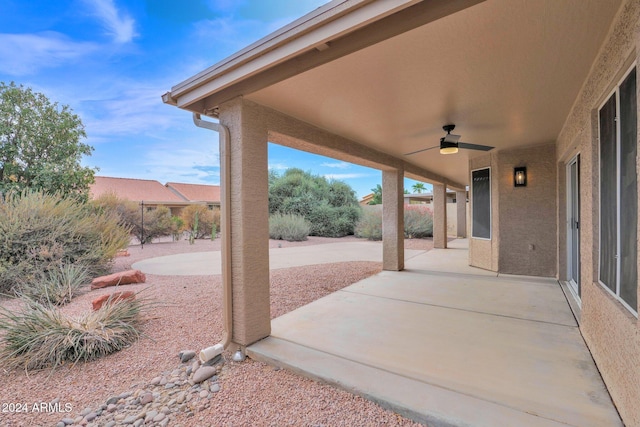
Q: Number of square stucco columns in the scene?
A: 4